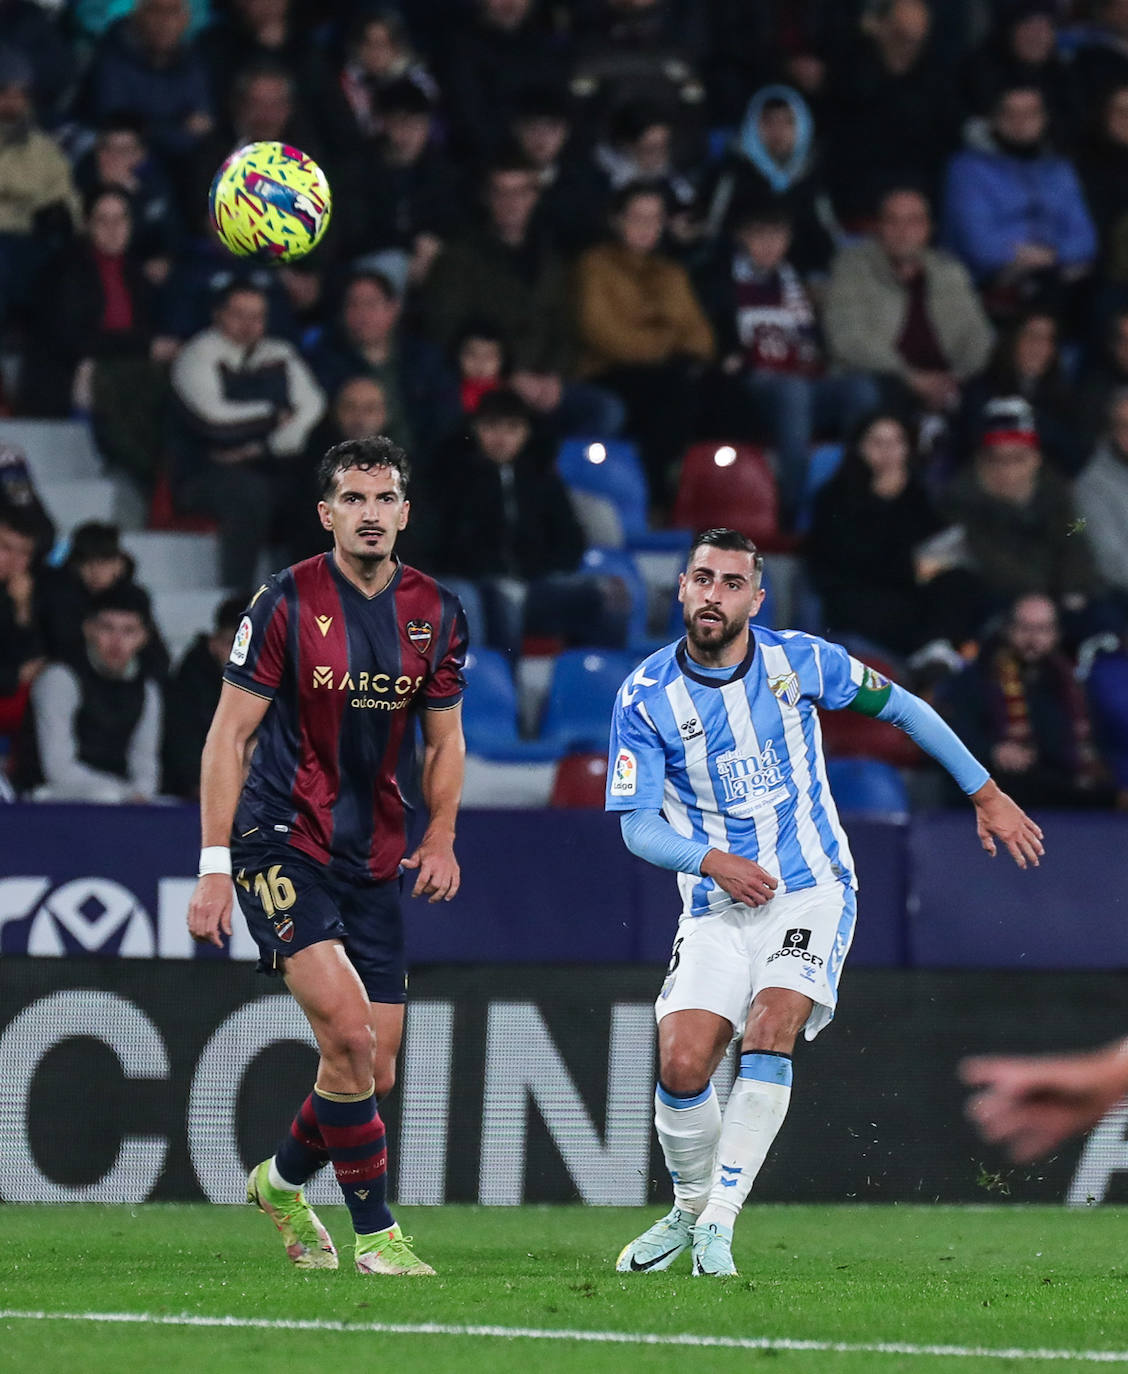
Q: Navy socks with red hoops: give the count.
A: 2